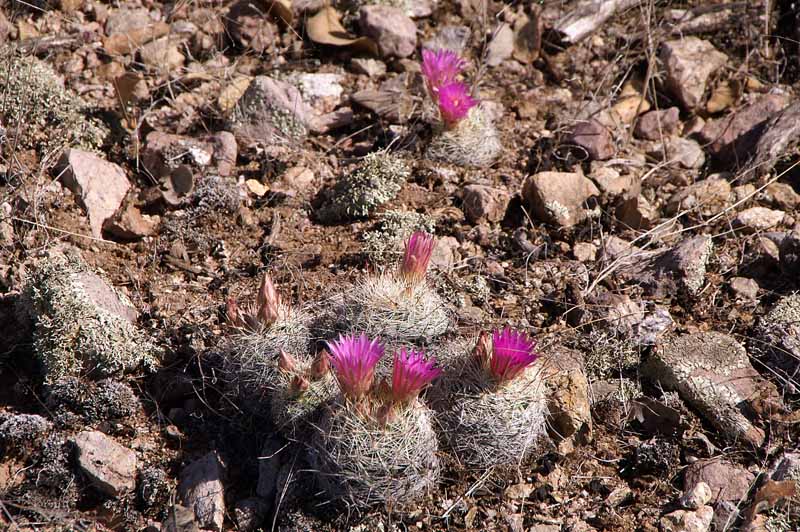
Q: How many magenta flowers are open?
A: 5